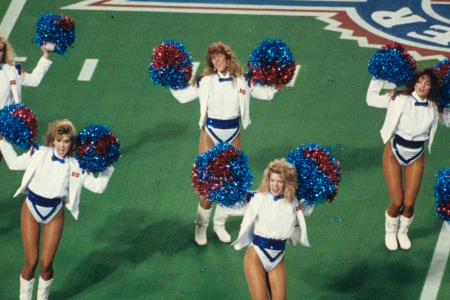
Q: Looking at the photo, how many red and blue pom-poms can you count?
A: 10